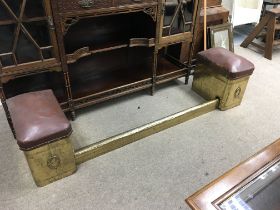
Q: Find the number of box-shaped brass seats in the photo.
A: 2